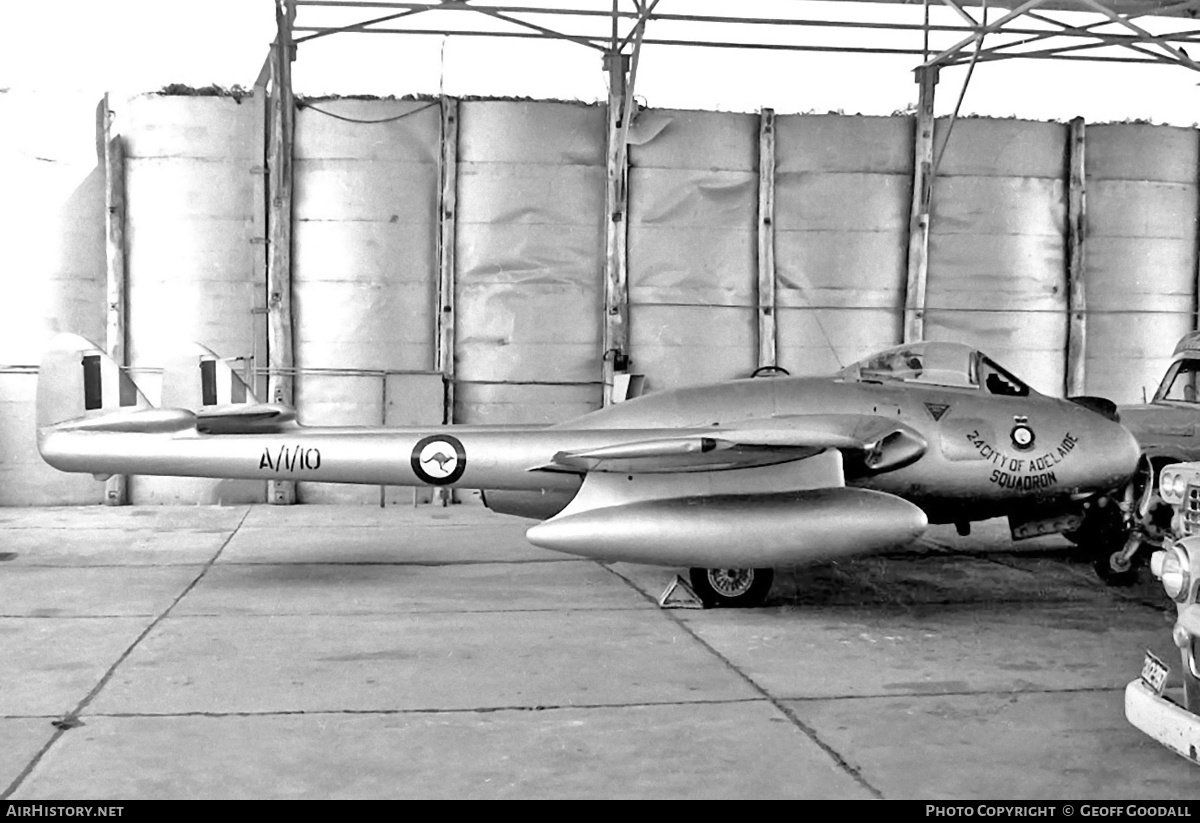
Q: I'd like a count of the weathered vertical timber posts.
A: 7